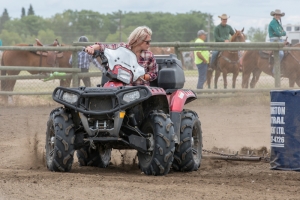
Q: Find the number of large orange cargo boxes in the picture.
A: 0